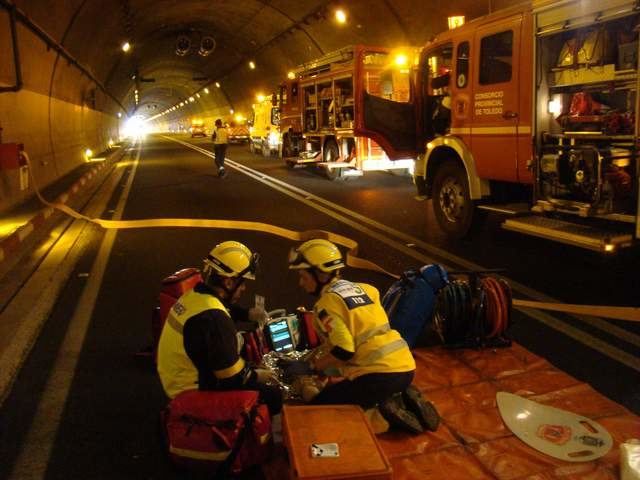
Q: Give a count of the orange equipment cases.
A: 1